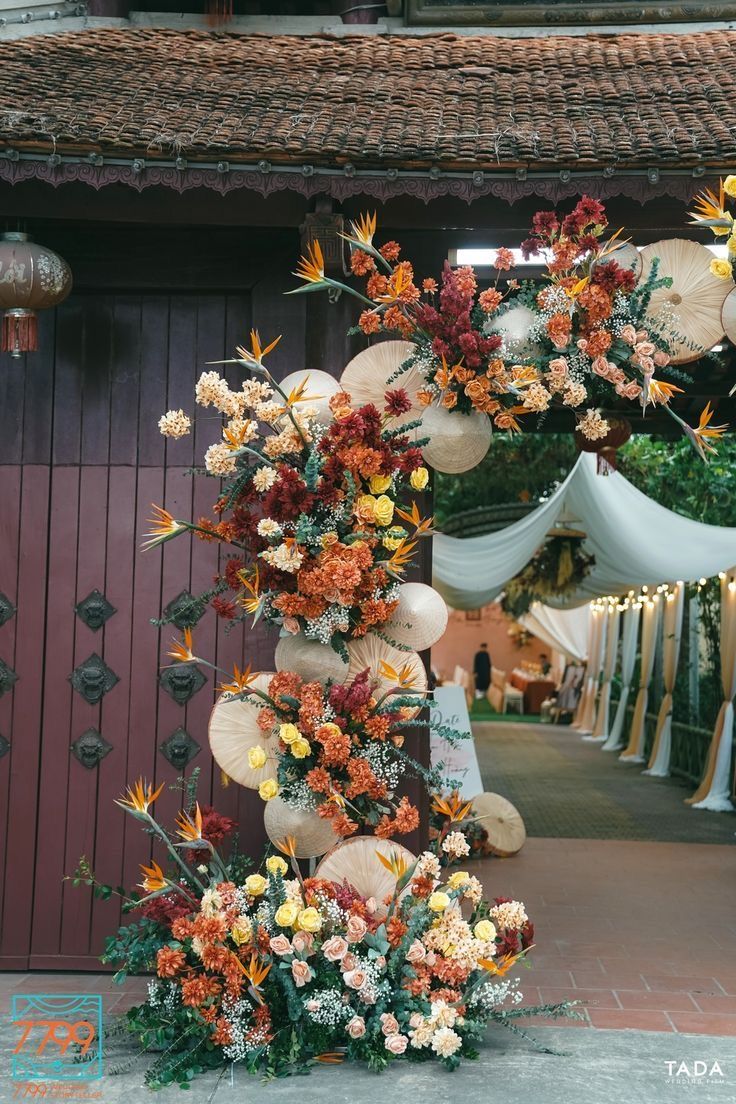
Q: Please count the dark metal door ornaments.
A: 9